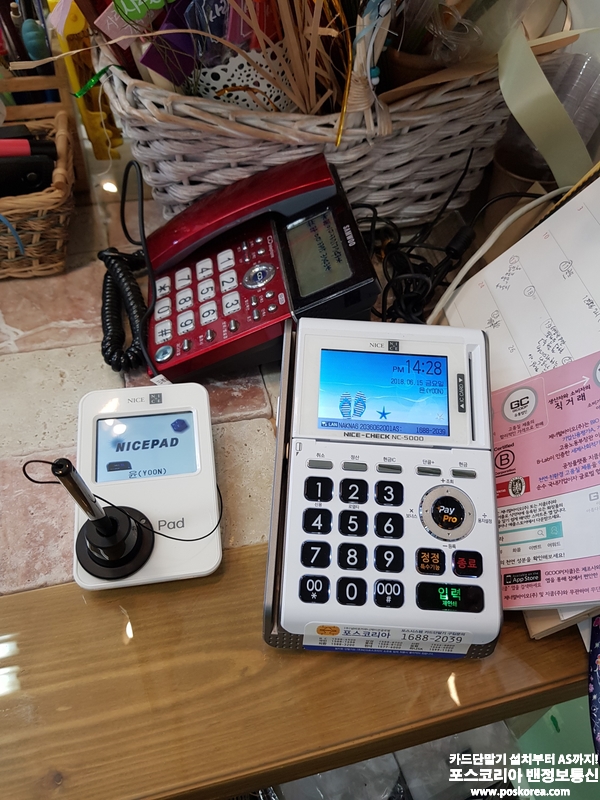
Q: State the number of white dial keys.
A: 12